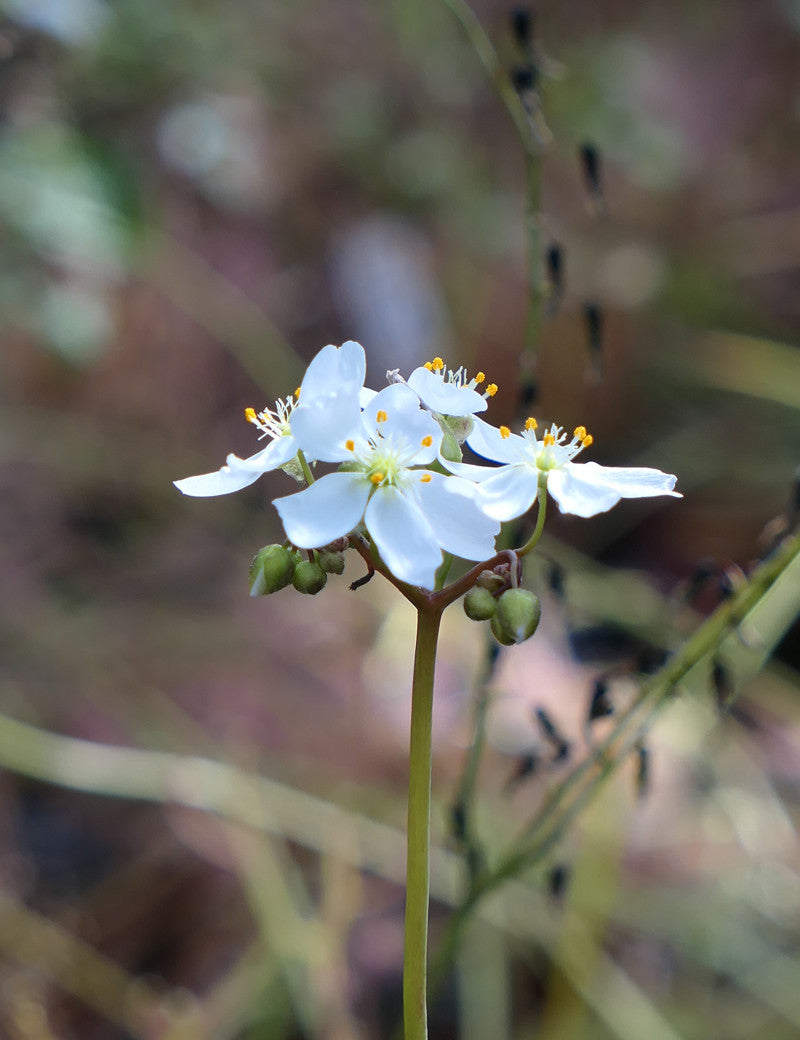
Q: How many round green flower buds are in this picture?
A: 5